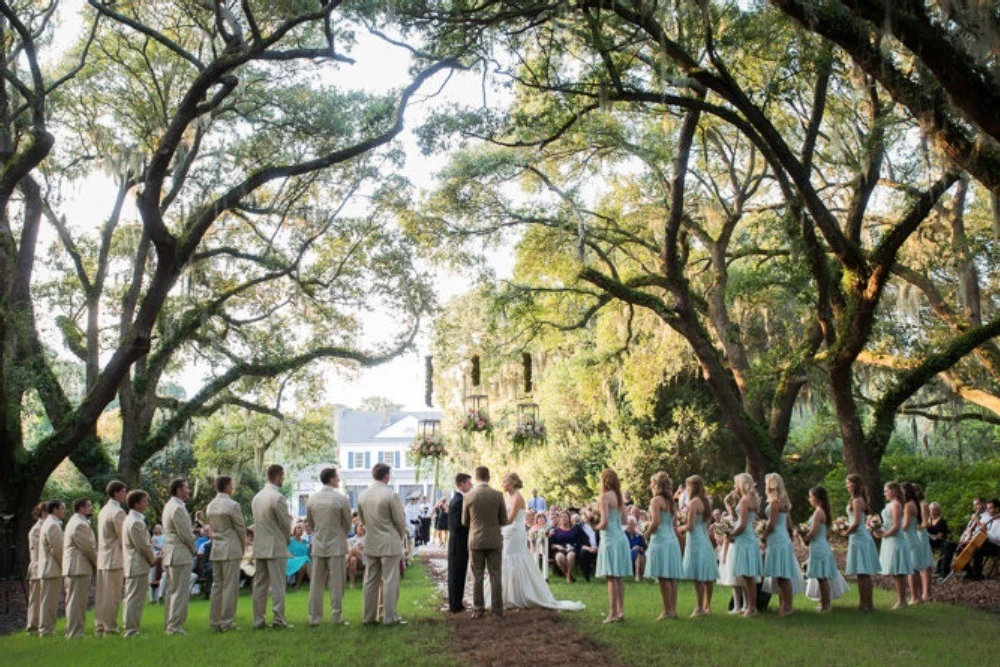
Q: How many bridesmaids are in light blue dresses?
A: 10